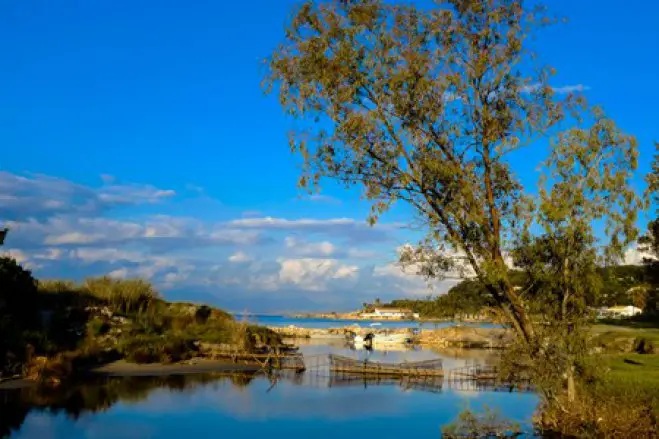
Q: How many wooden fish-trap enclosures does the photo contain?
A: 3